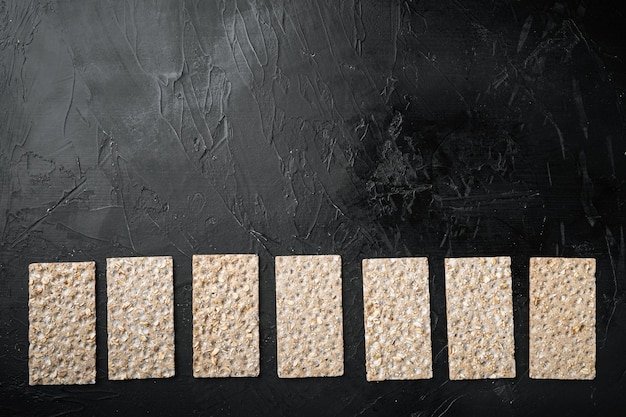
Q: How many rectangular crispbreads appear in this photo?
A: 7